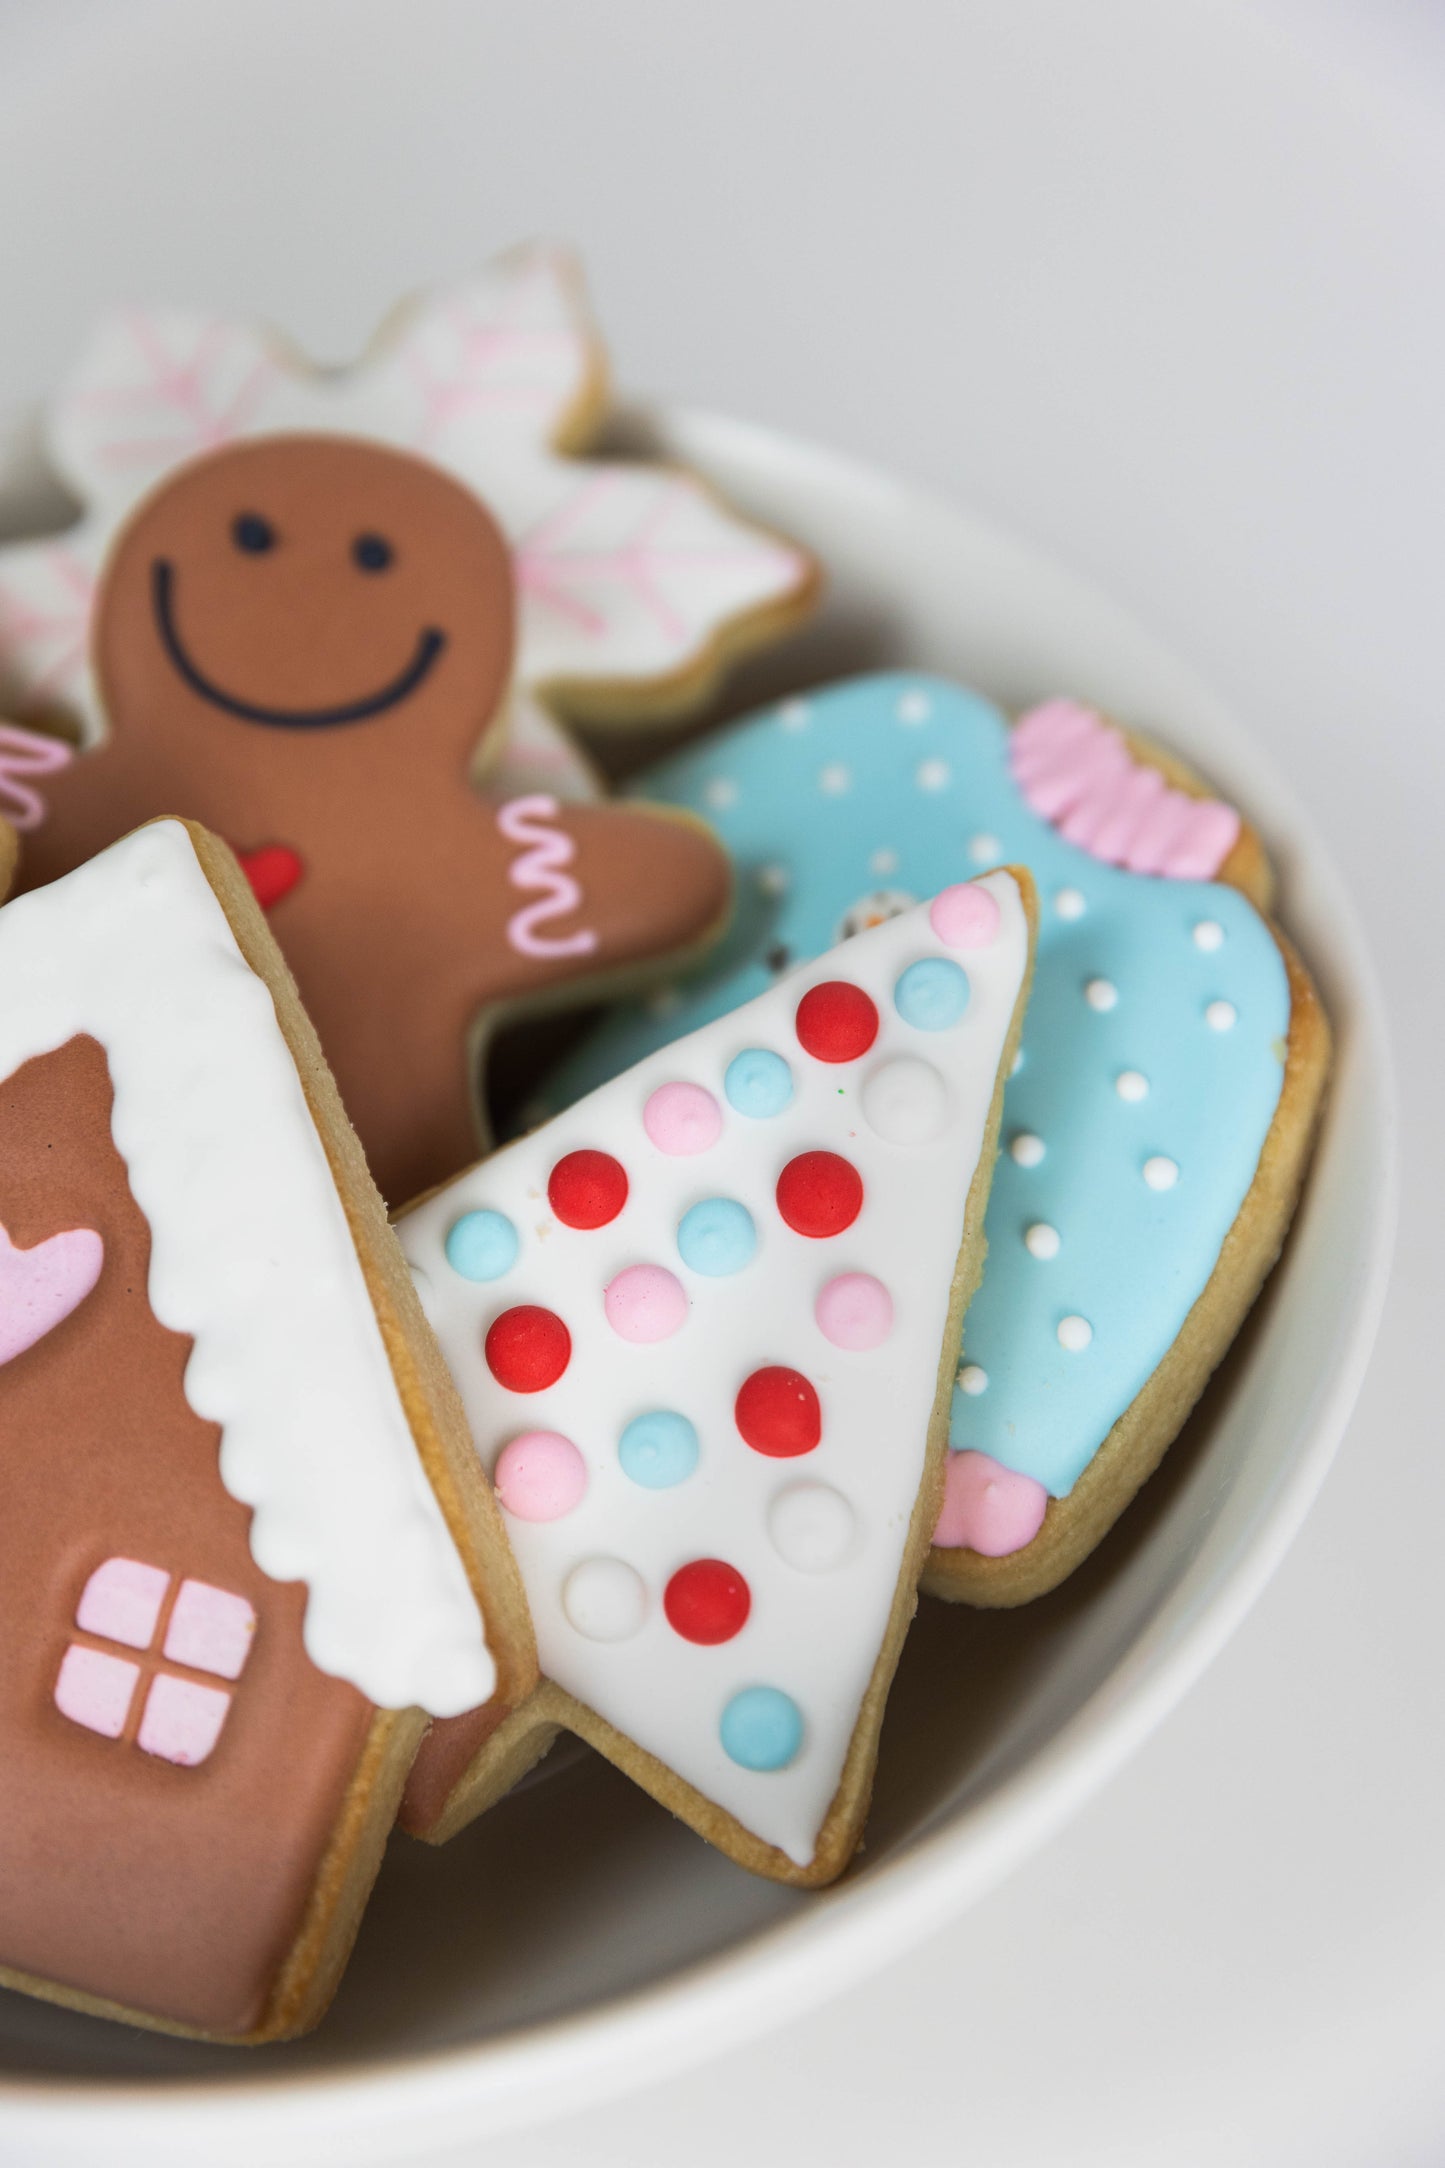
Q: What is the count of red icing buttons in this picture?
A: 6